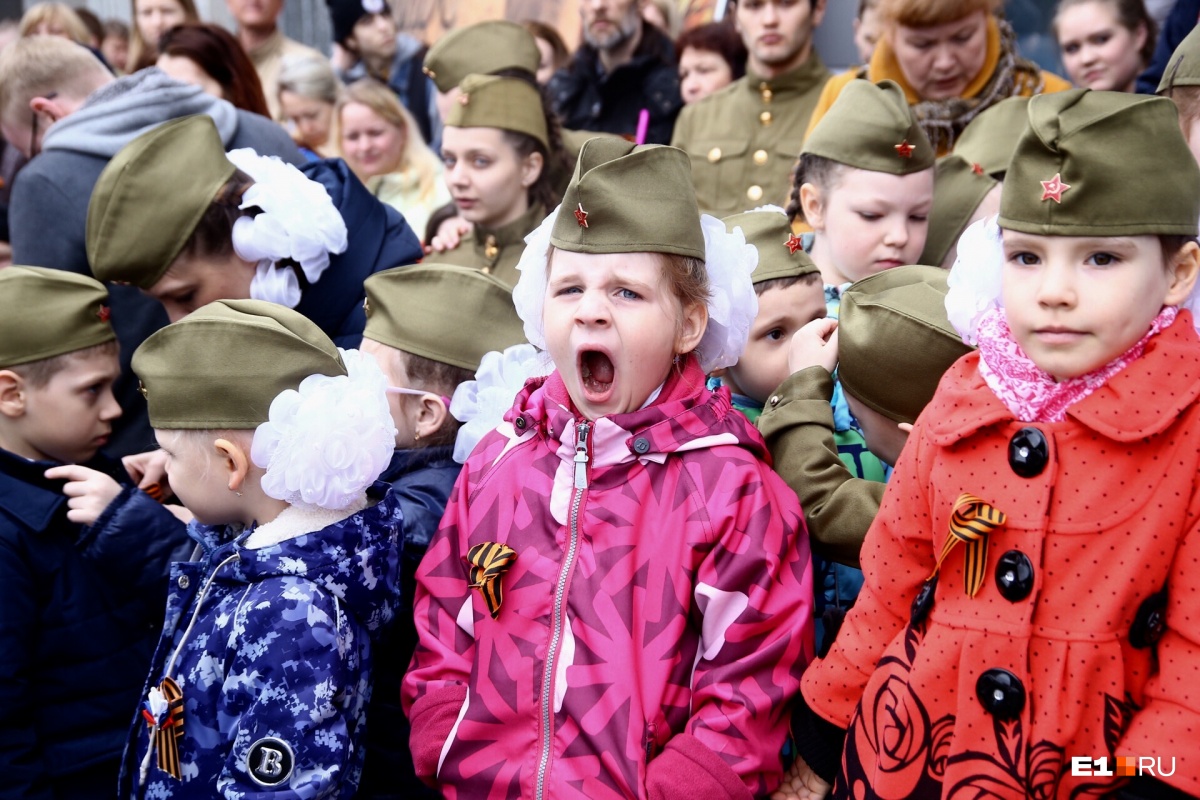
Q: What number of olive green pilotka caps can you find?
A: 14